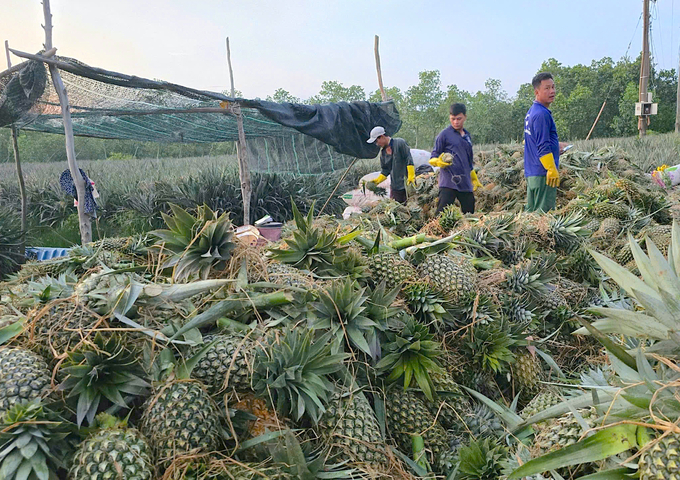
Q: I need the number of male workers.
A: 3